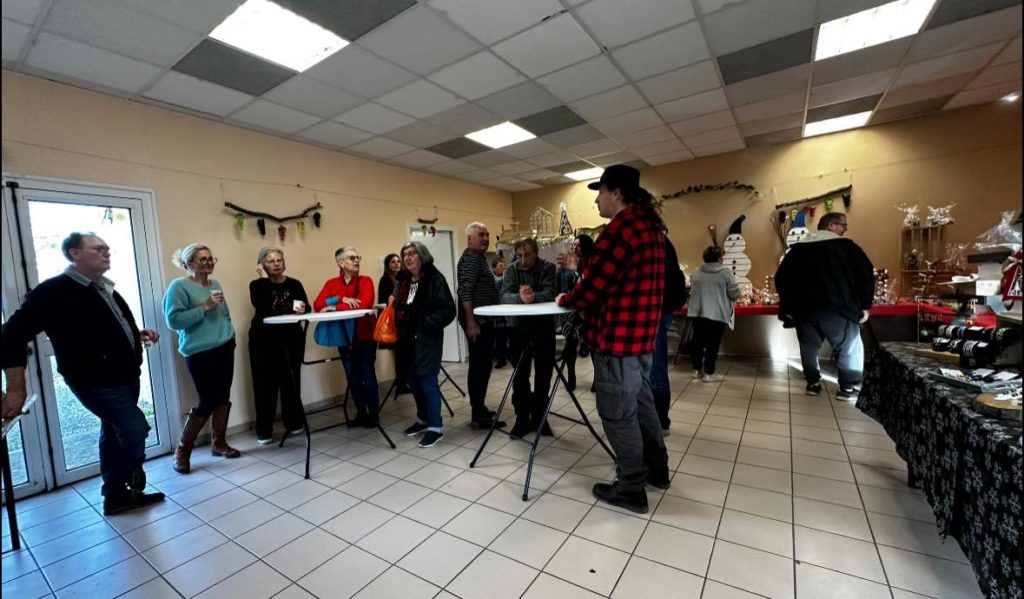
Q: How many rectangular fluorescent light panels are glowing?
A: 5